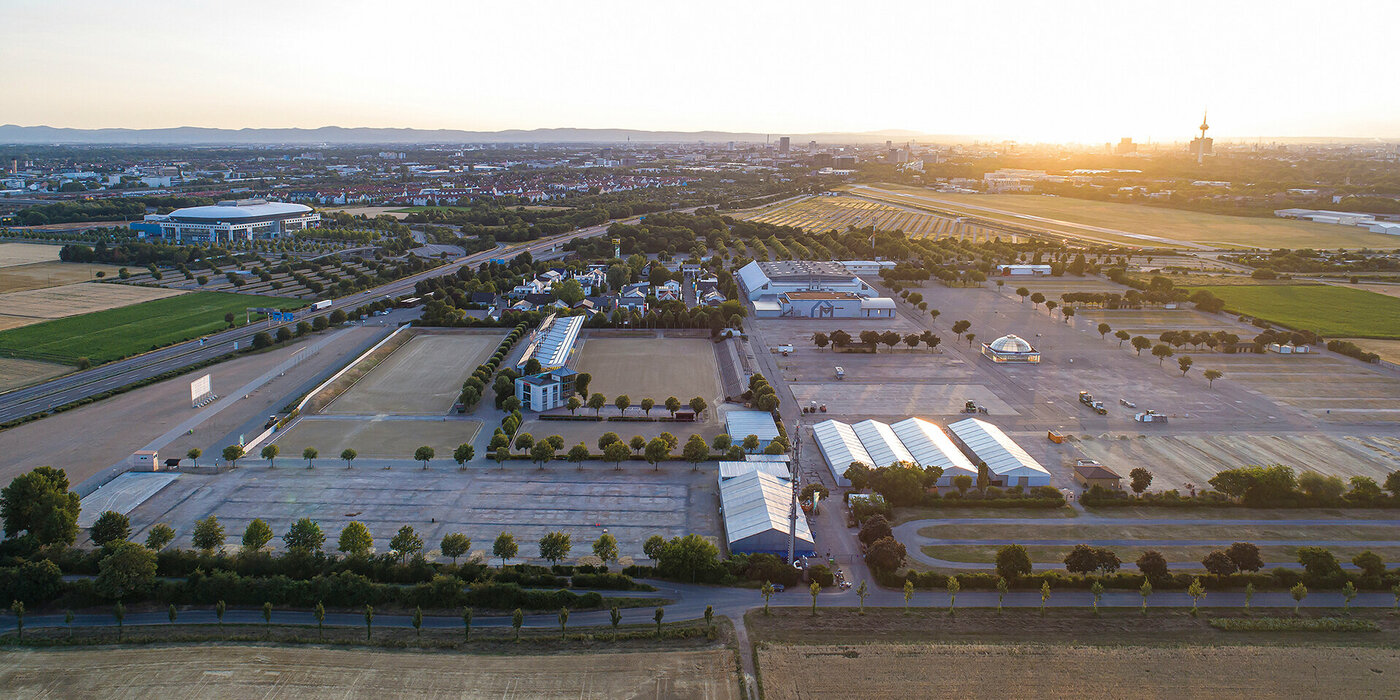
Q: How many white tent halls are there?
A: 5